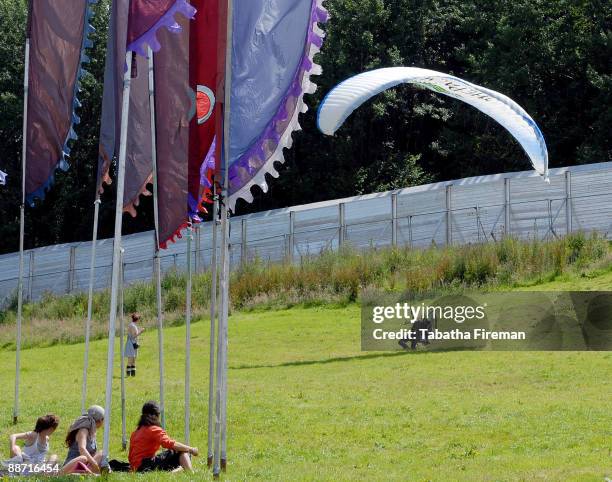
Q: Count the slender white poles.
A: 9